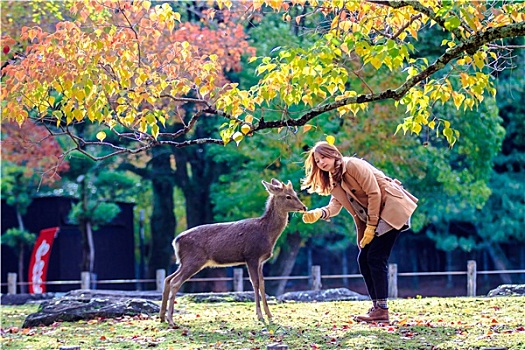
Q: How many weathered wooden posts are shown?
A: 7